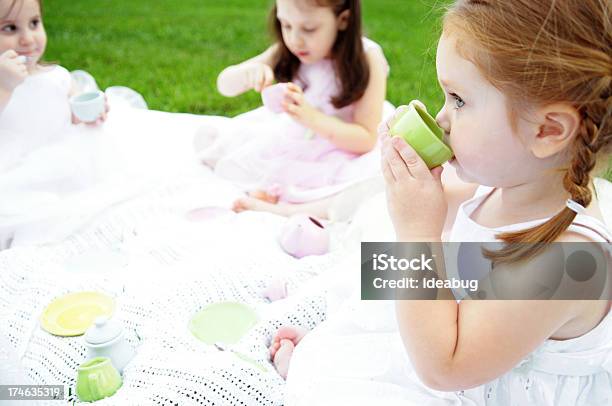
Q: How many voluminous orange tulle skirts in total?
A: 0